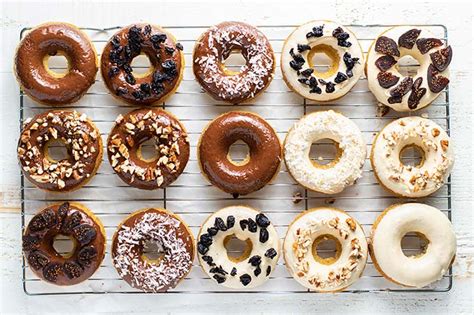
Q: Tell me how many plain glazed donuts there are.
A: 3